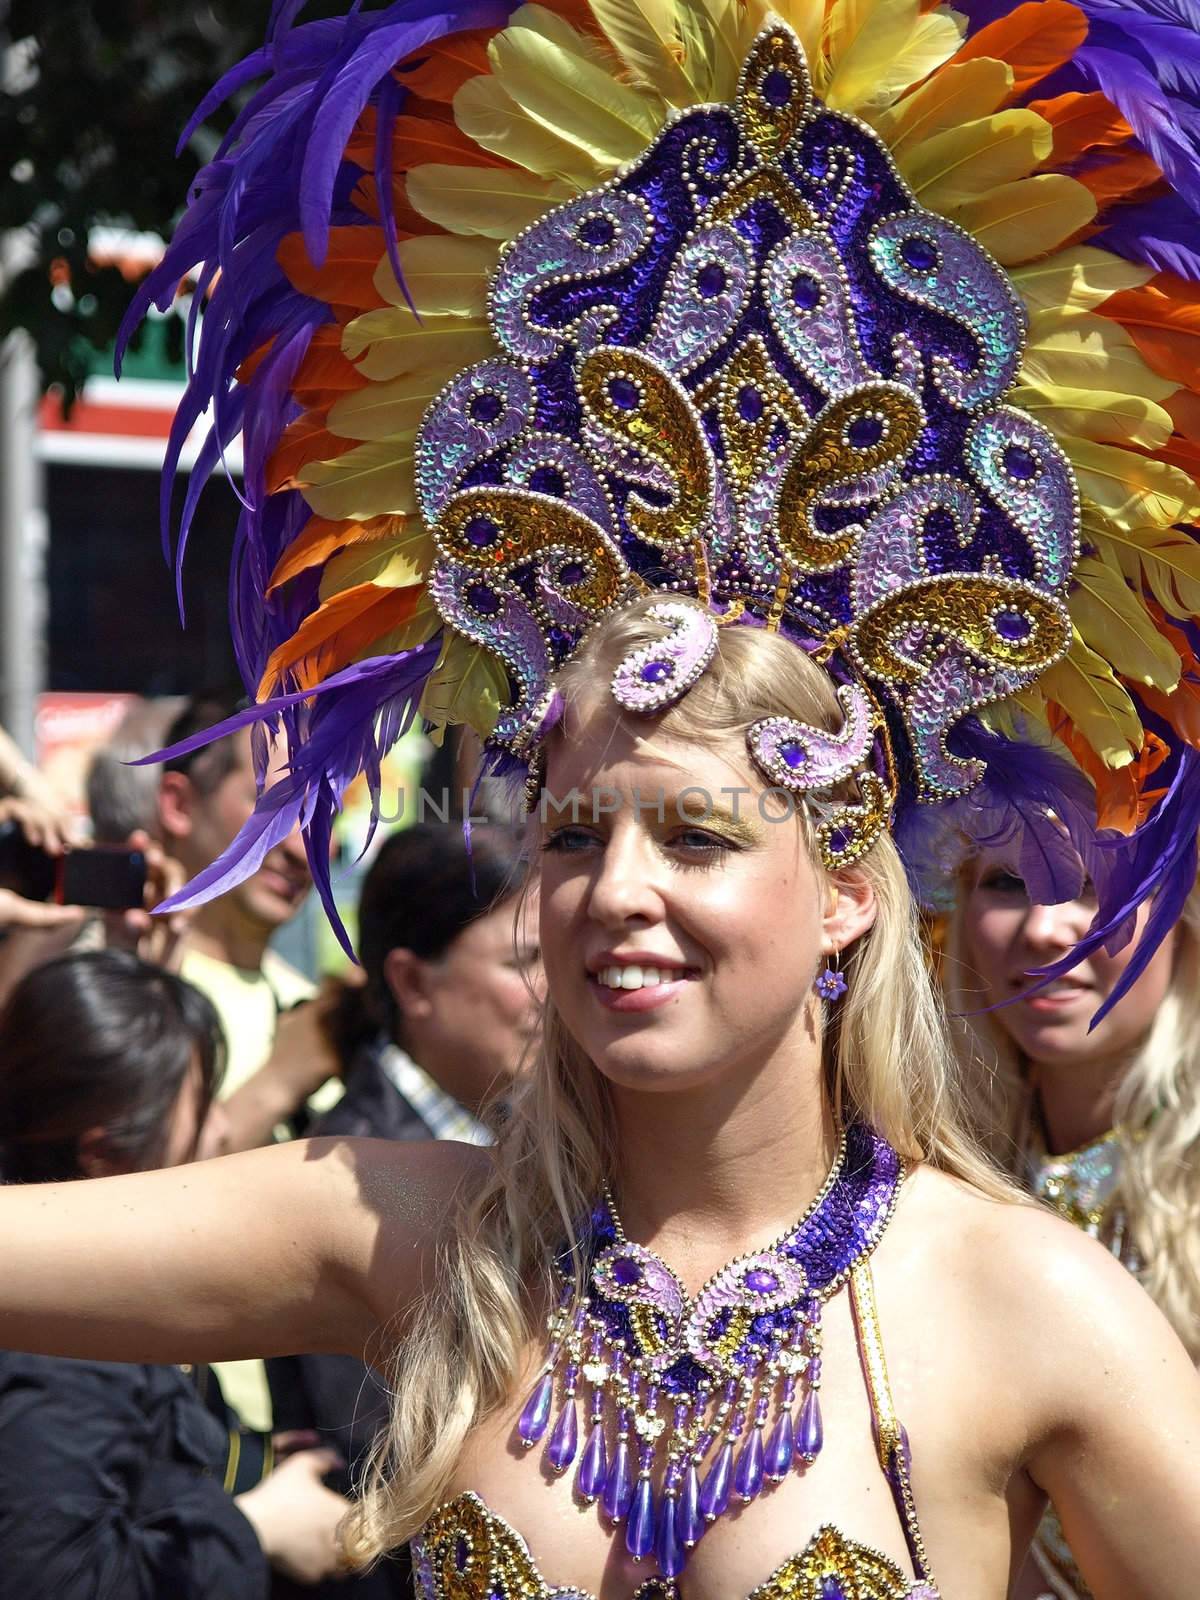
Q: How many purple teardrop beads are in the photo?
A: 11